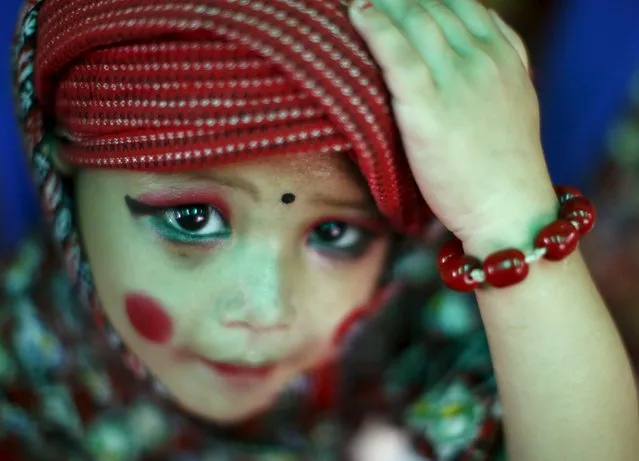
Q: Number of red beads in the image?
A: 6